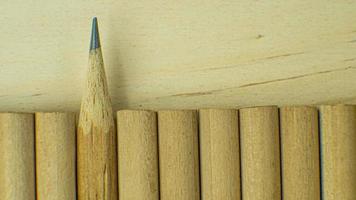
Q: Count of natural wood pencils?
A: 9